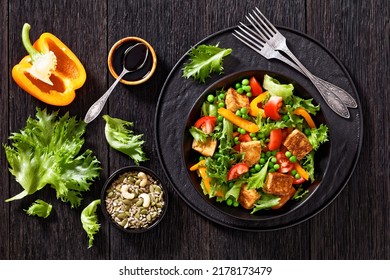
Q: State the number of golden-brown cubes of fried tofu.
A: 6